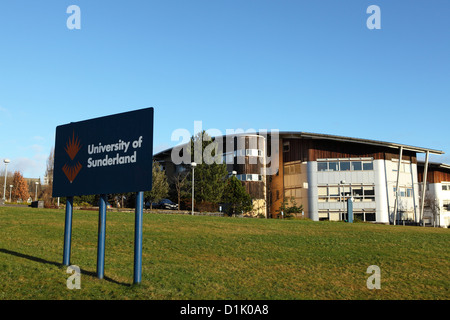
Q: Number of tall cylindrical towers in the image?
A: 1